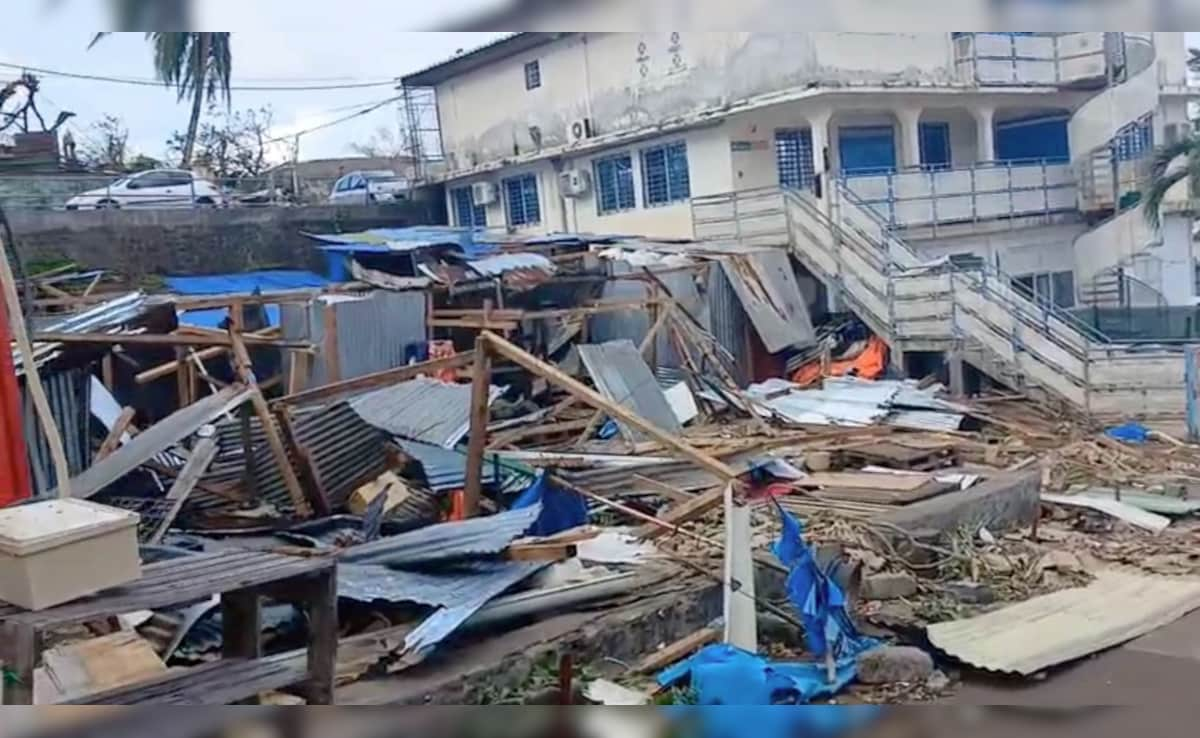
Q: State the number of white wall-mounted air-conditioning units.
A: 3